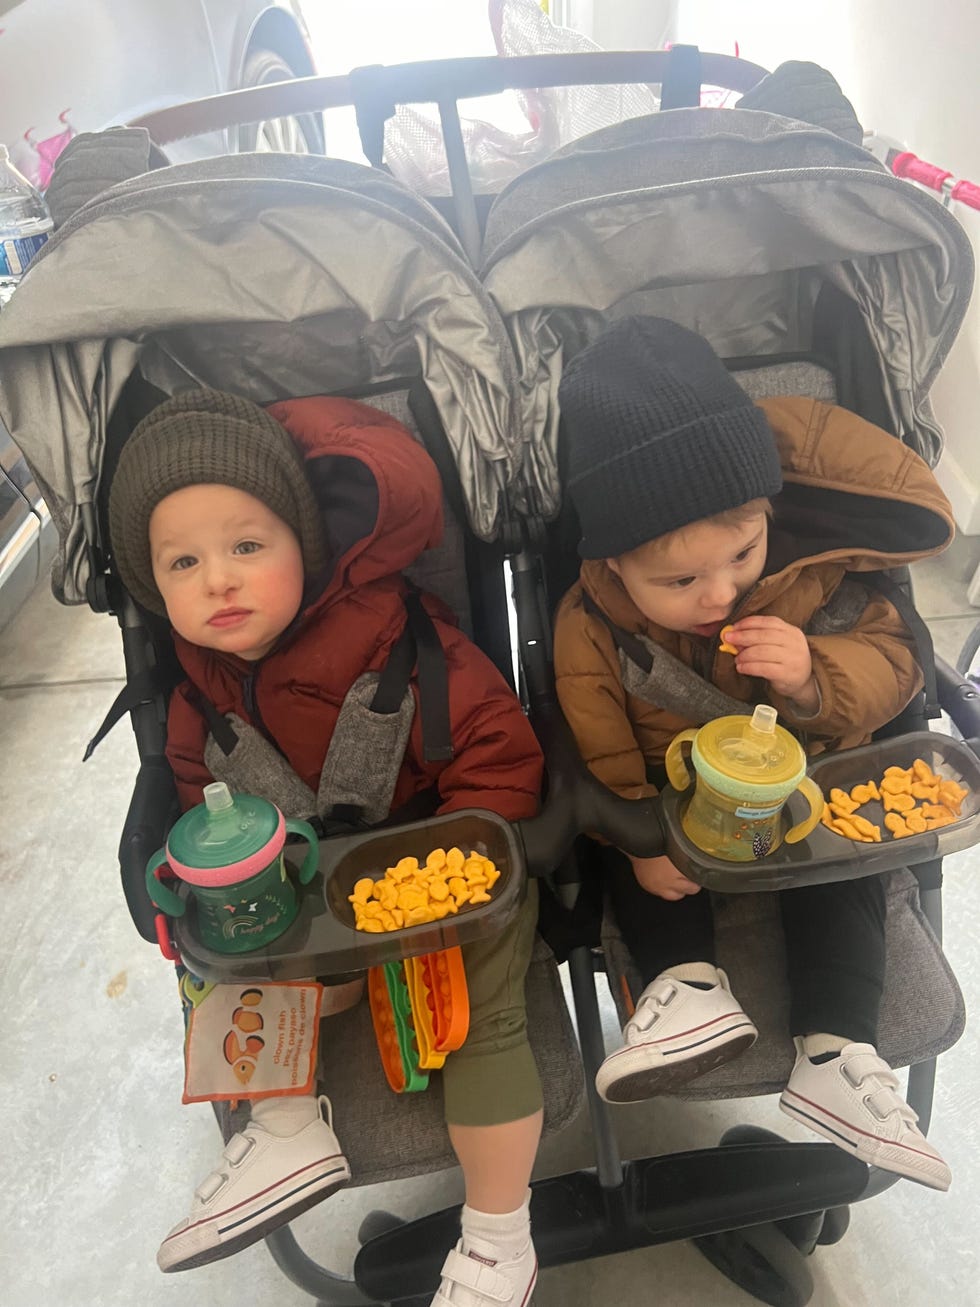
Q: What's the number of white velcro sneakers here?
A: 4